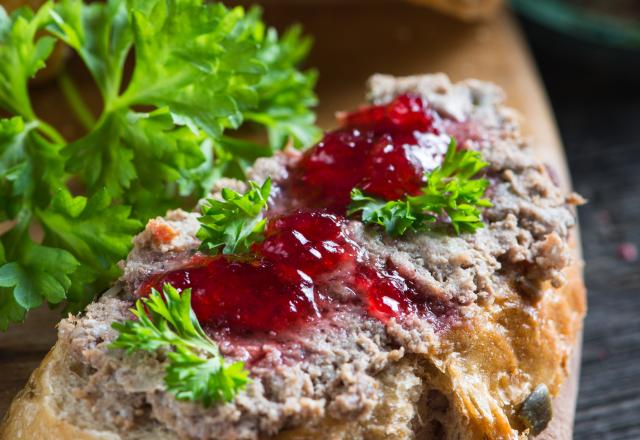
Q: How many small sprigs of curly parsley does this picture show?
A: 3